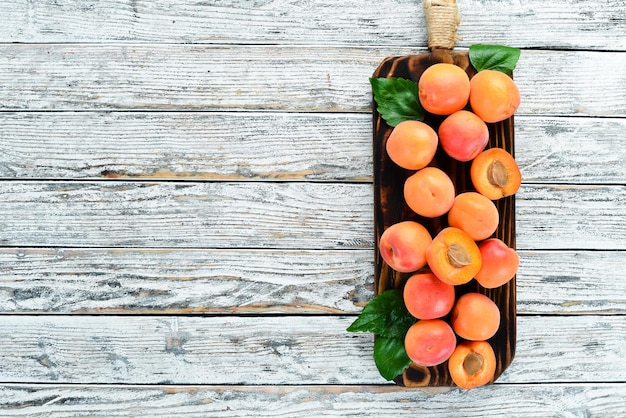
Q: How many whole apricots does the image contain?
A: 11